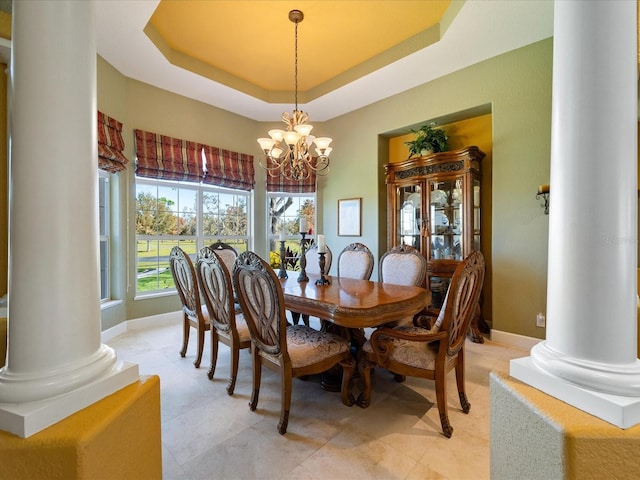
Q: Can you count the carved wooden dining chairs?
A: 8